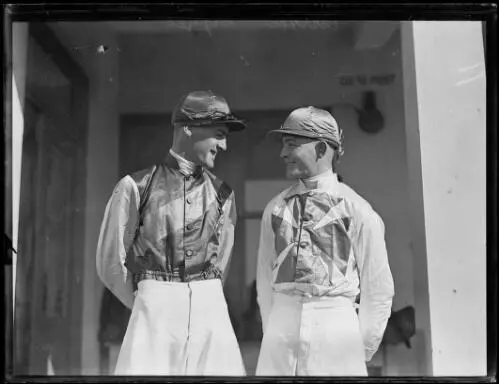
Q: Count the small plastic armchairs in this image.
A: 0